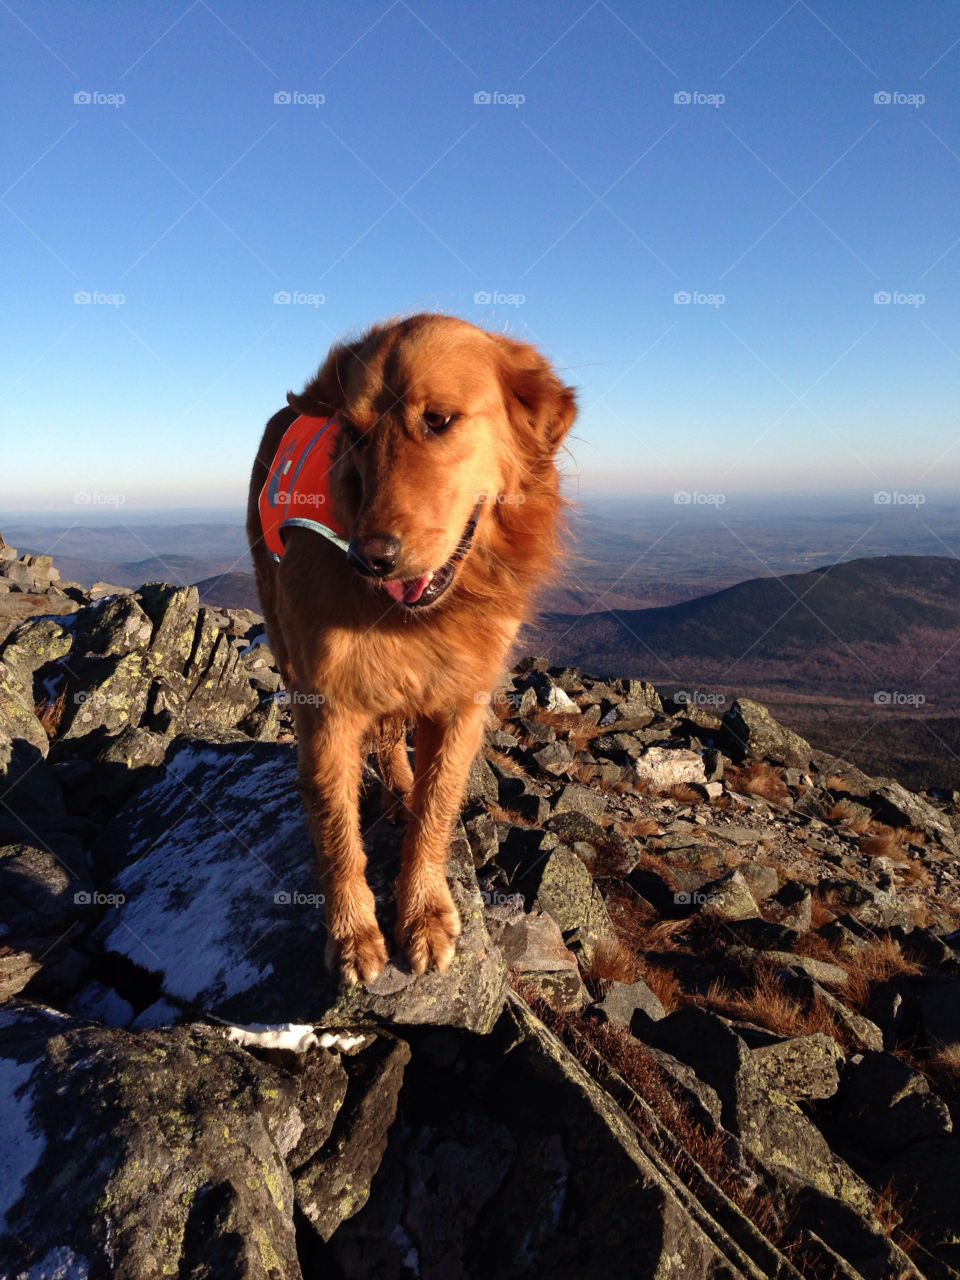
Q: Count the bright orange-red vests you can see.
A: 1